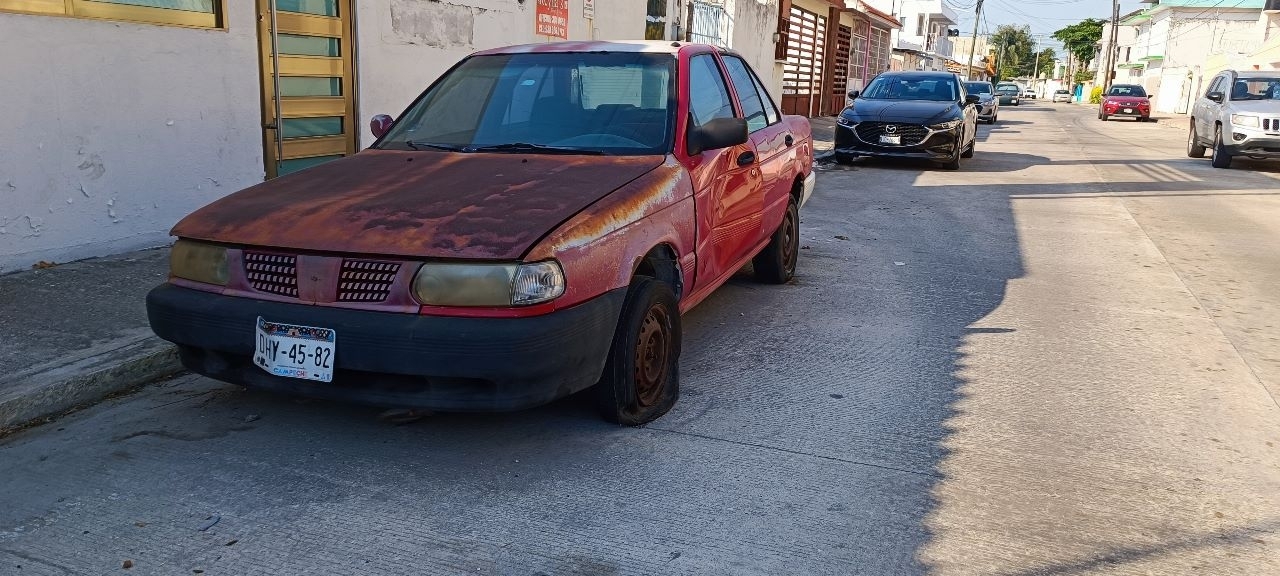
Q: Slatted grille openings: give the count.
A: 2